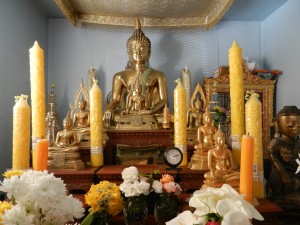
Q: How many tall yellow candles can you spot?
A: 6